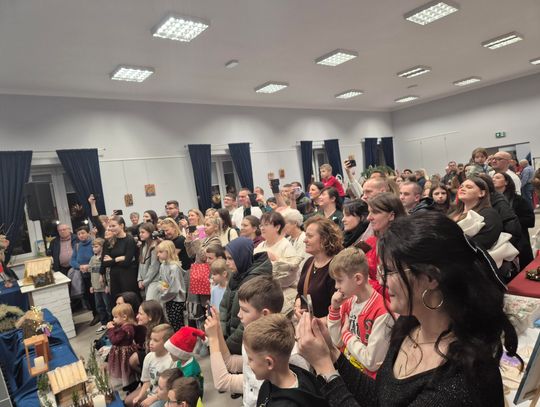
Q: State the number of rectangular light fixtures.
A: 11